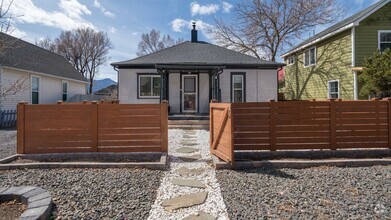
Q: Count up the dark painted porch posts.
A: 2